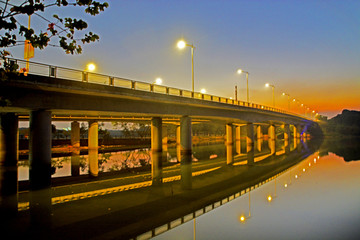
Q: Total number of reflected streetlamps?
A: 8